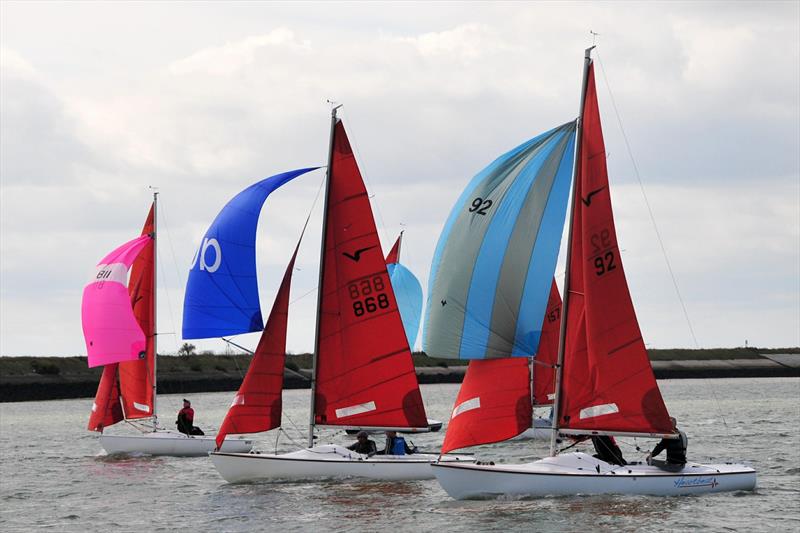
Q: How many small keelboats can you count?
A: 5